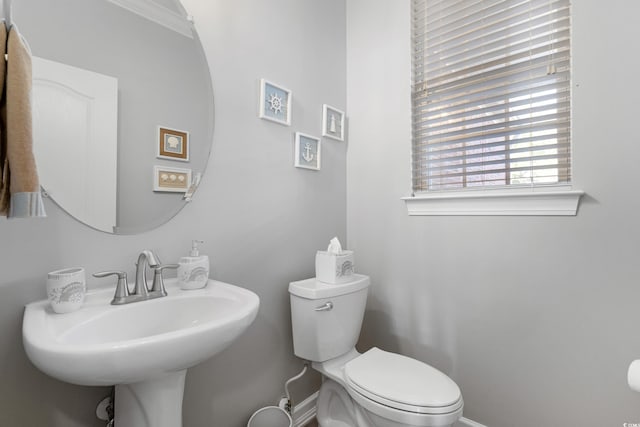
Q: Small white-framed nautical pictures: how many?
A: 3